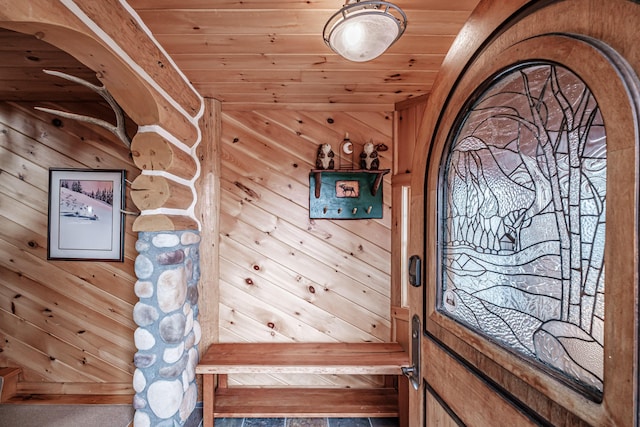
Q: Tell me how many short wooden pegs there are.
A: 4